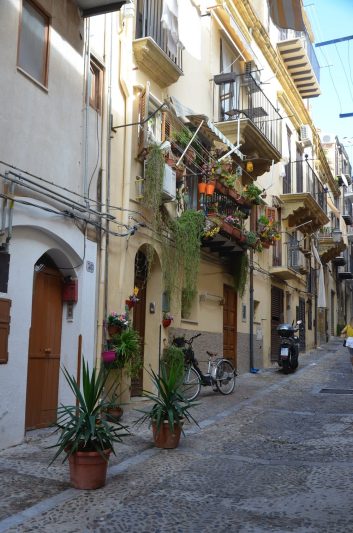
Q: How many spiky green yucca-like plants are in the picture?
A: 2